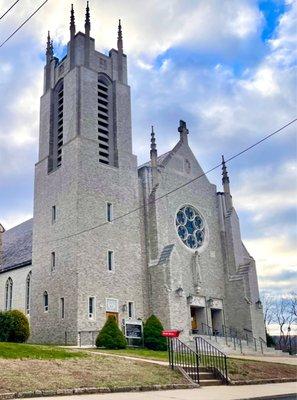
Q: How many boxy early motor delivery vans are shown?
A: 0